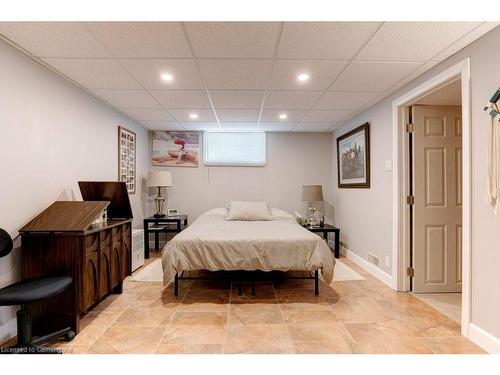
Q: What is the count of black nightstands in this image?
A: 2